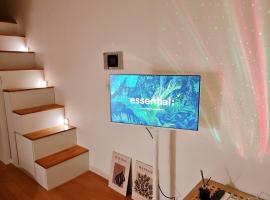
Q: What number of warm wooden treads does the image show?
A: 8